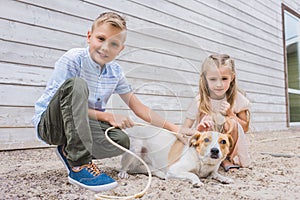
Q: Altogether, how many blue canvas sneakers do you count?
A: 2